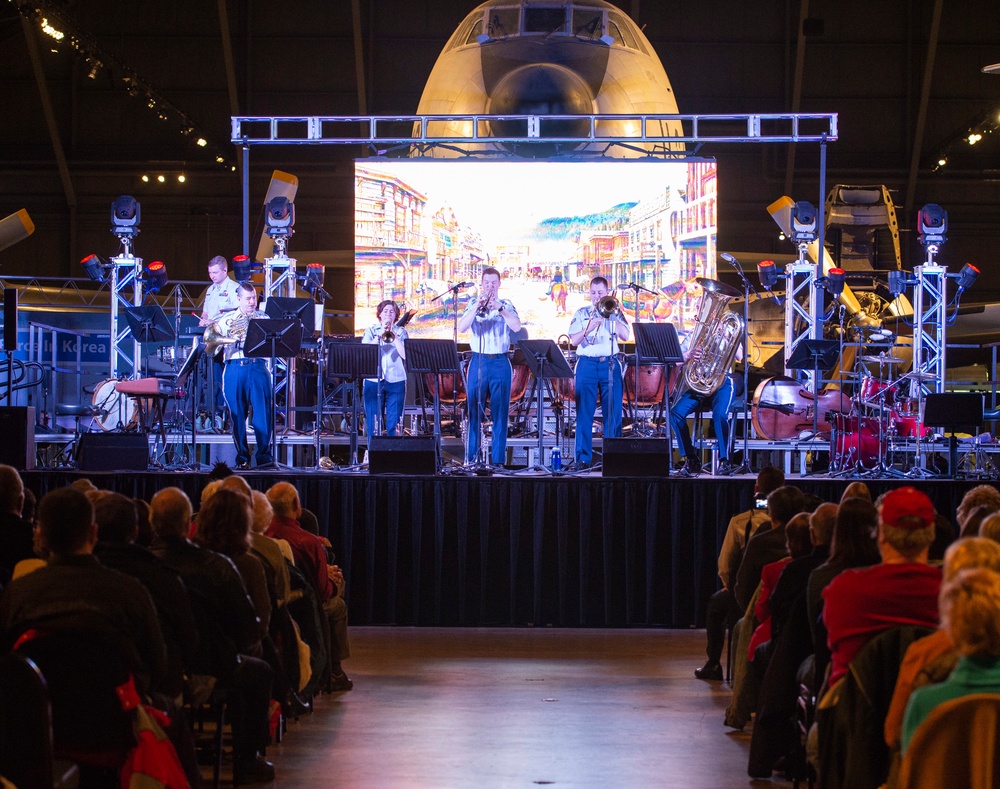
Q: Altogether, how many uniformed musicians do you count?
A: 6